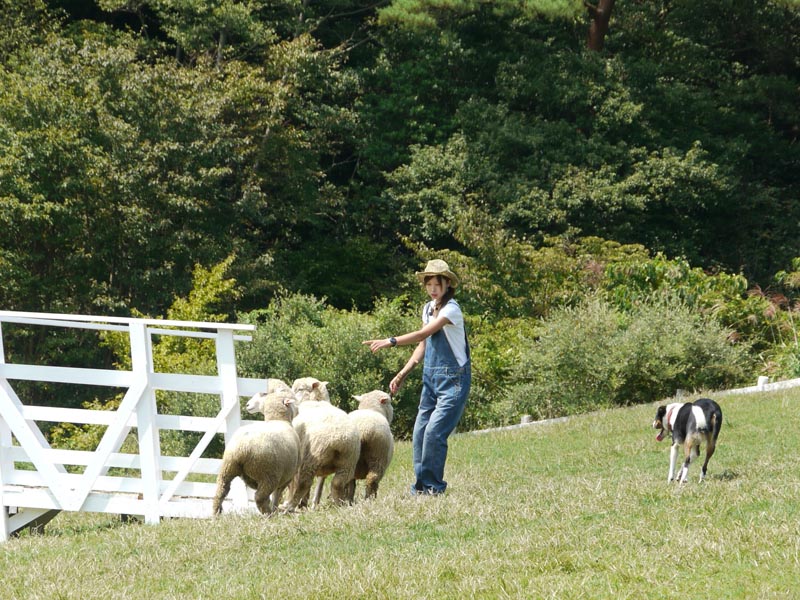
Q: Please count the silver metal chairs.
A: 0